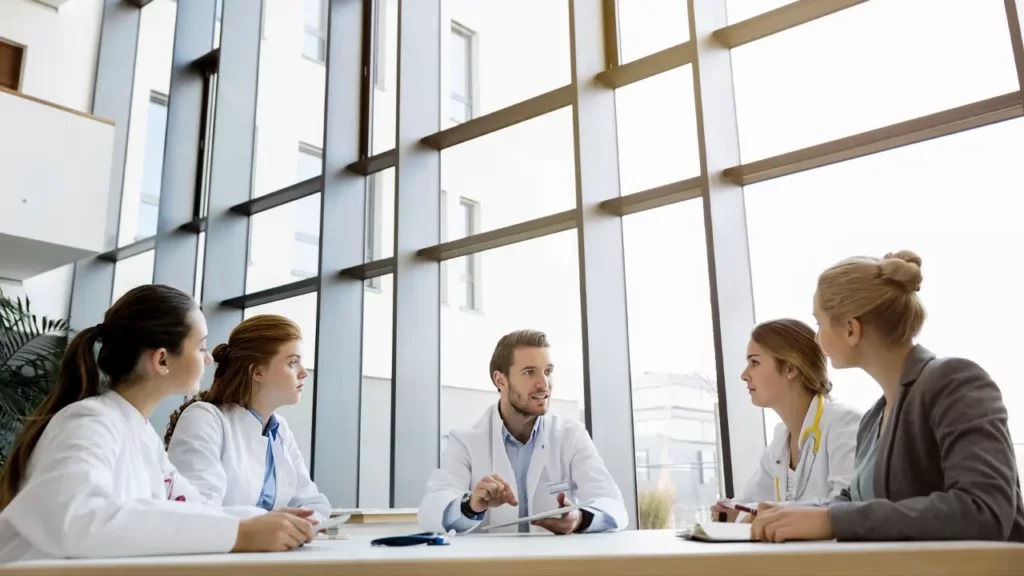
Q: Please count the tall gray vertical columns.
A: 7